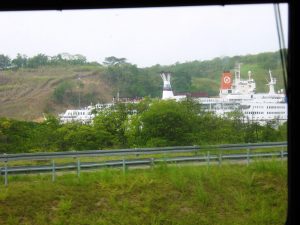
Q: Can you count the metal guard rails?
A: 2